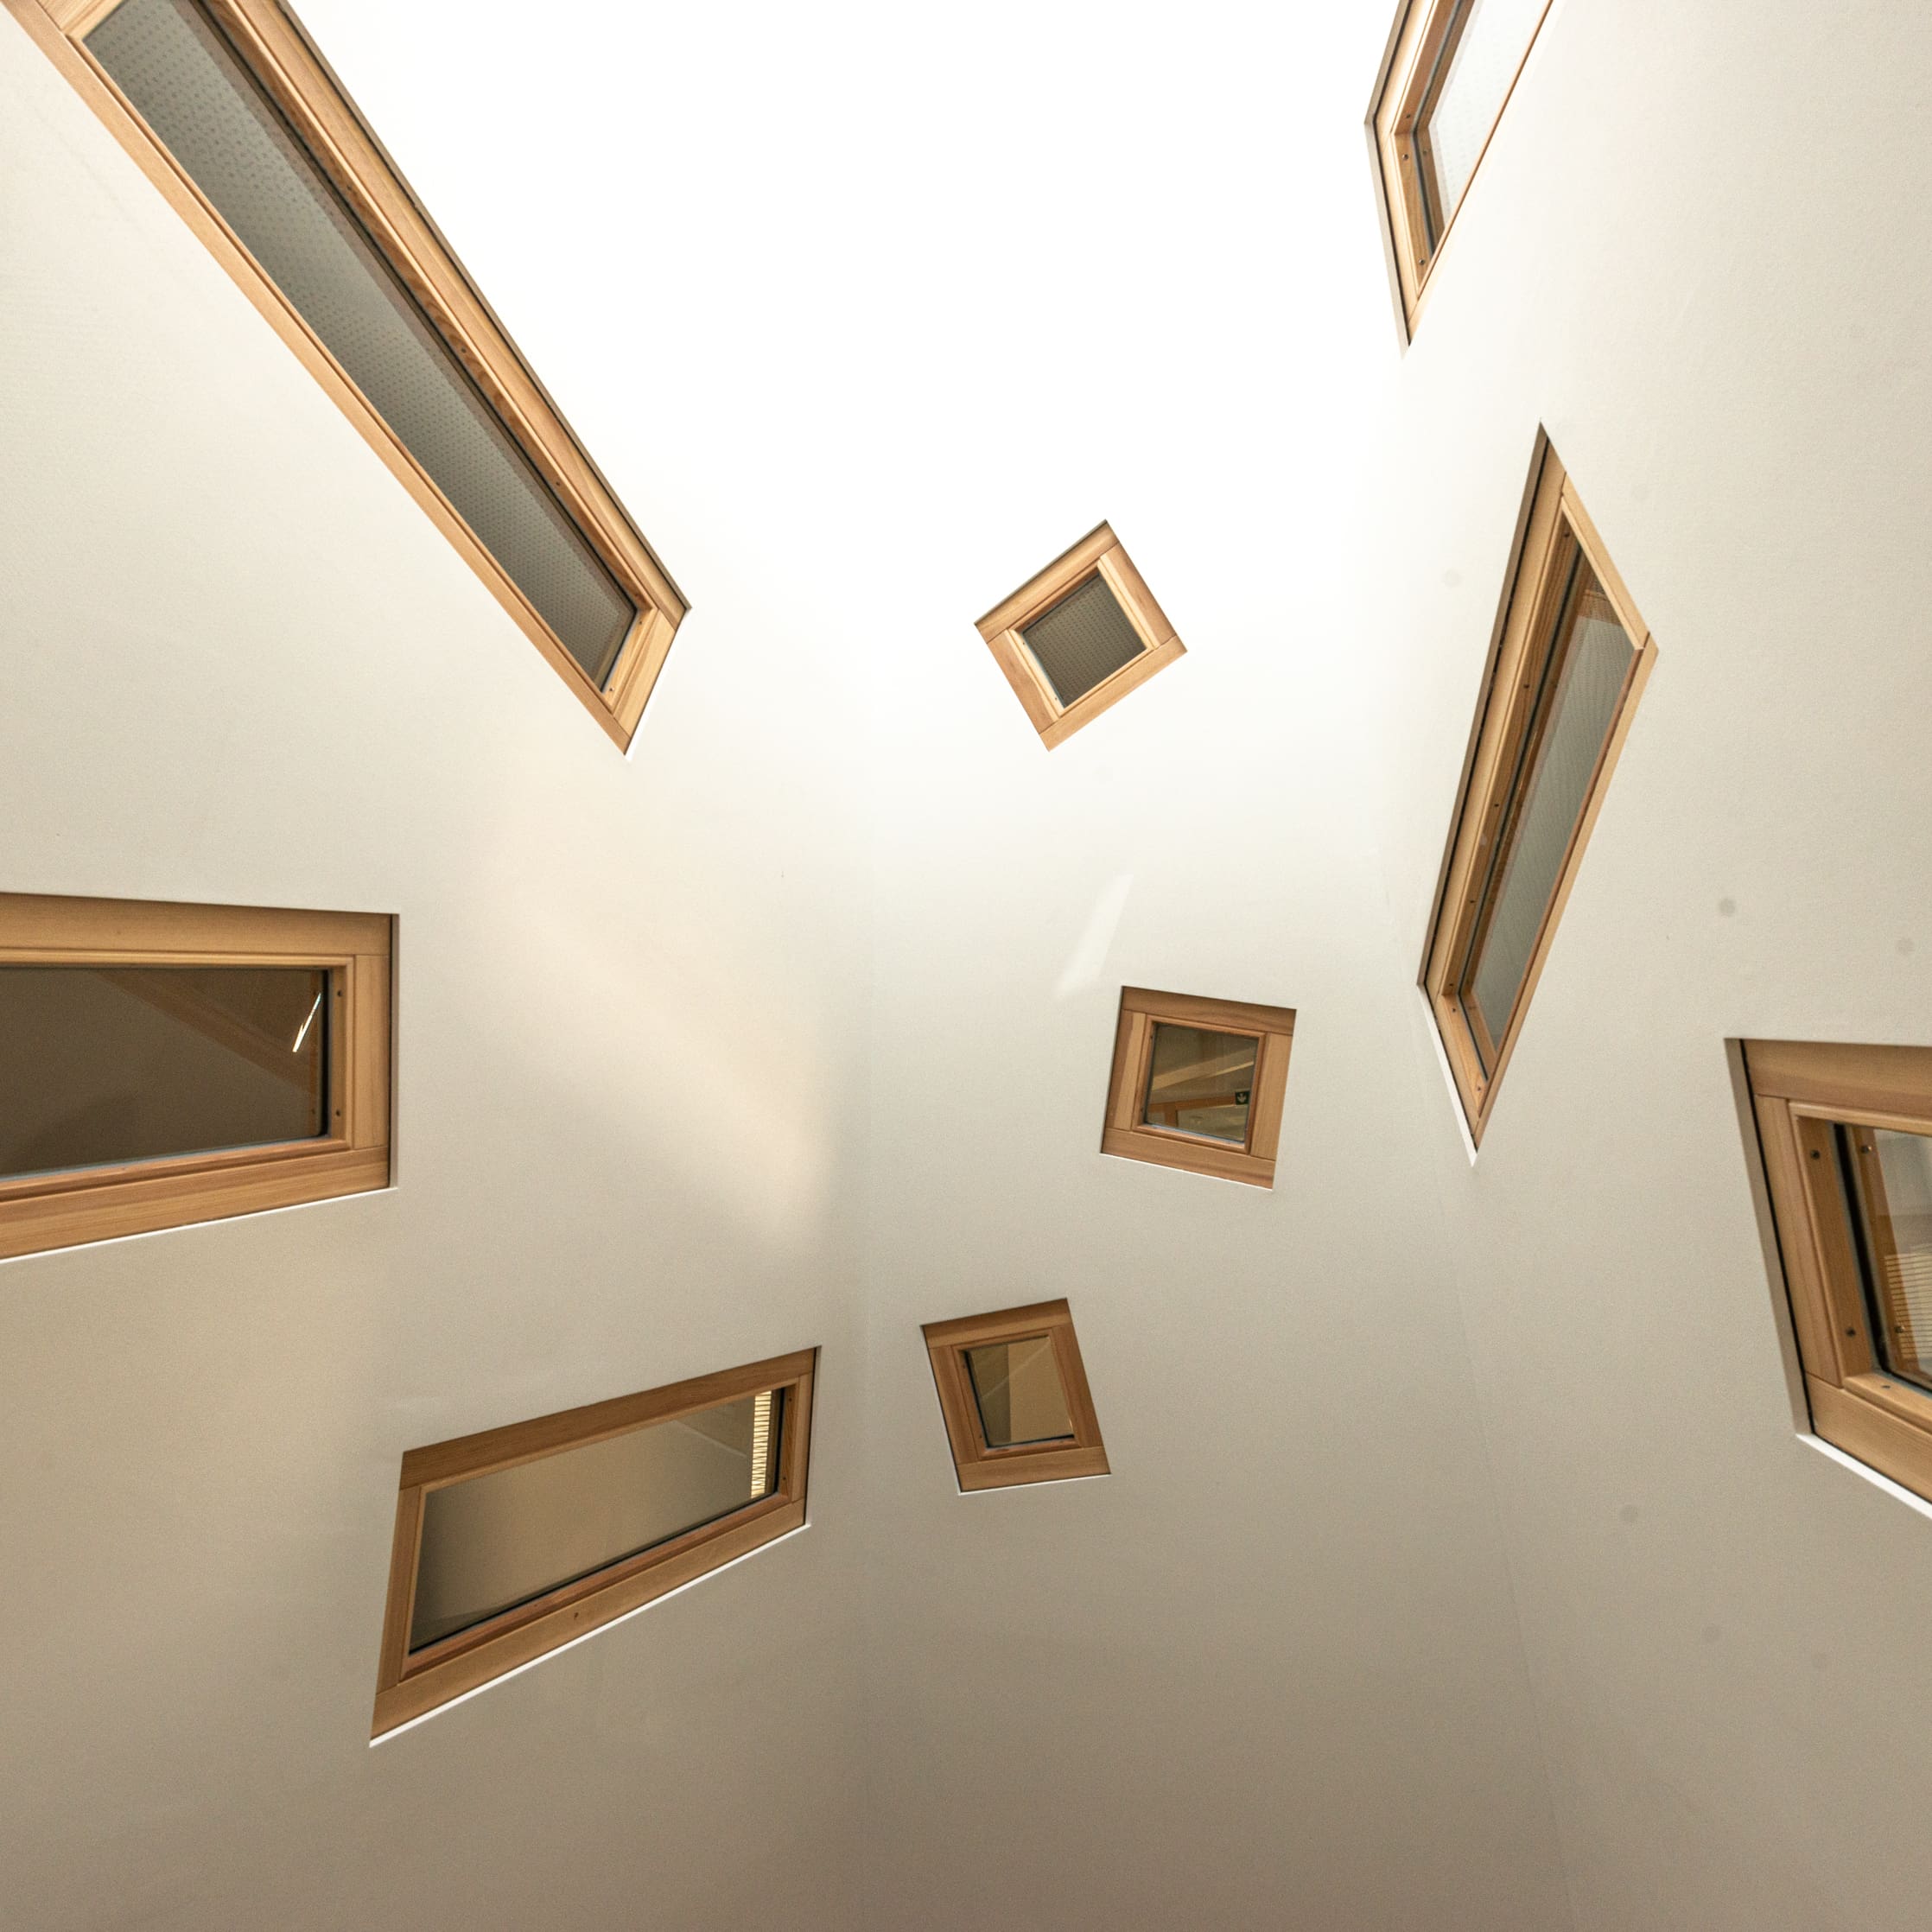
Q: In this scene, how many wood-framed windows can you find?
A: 9